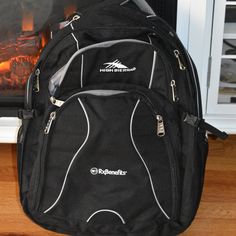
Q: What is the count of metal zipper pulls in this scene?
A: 7